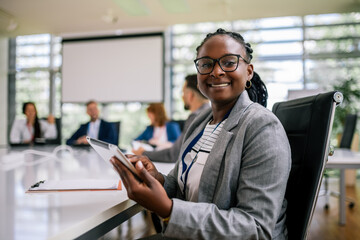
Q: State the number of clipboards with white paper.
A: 1